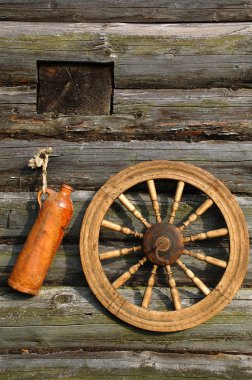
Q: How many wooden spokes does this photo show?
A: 12